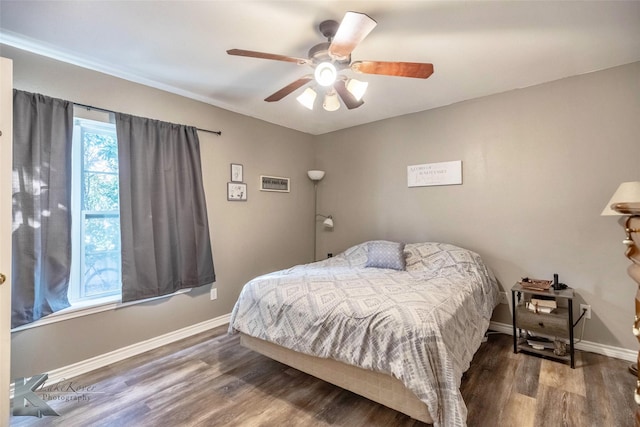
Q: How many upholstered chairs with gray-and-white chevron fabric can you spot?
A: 0